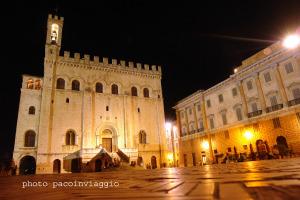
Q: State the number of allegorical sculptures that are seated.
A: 0